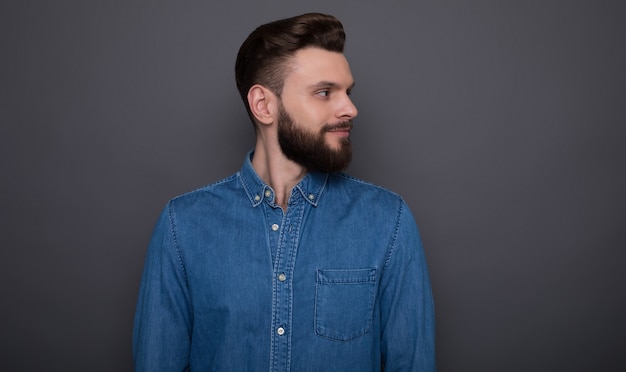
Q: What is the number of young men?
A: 1